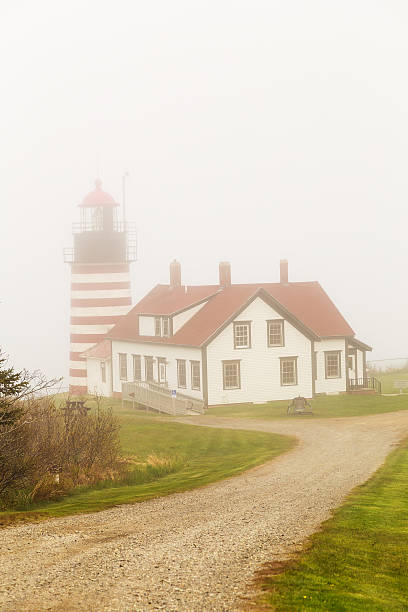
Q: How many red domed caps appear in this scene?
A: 1